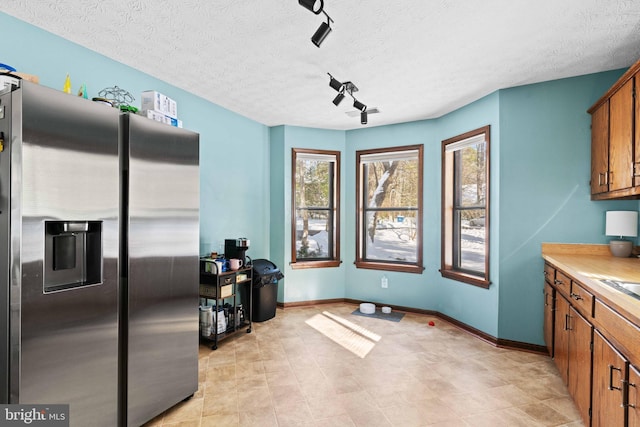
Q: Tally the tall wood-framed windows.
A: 3